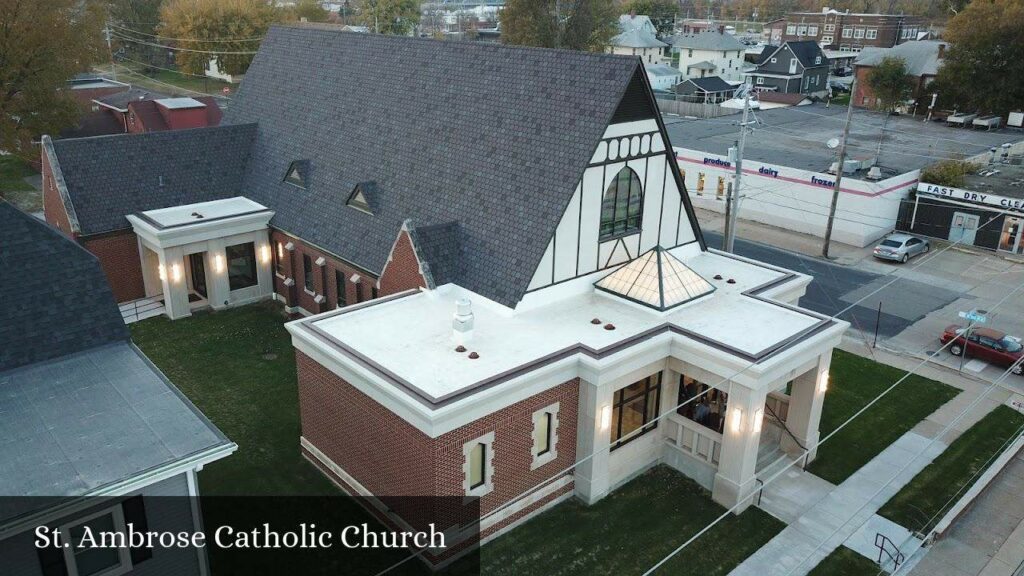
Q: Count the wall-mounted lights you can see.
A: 8